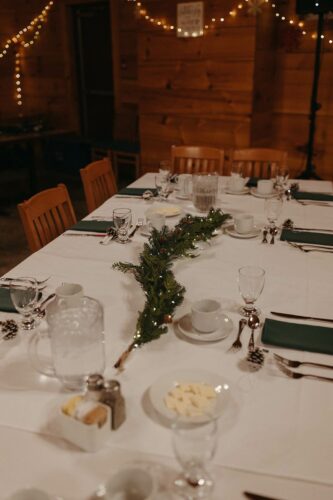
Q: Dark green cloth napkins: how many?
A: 7